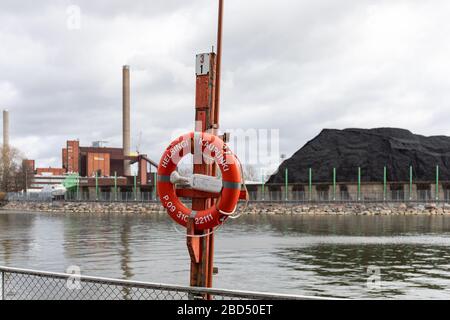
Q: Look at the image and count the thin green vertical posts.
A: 13